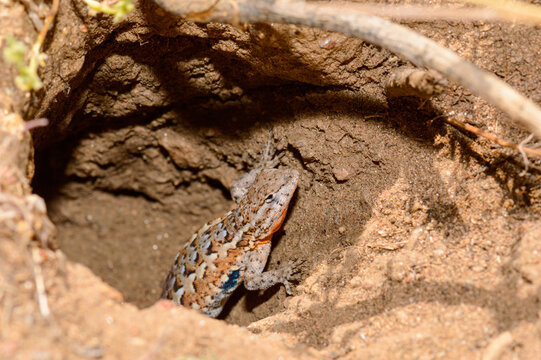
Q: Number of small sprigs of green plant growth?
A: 2